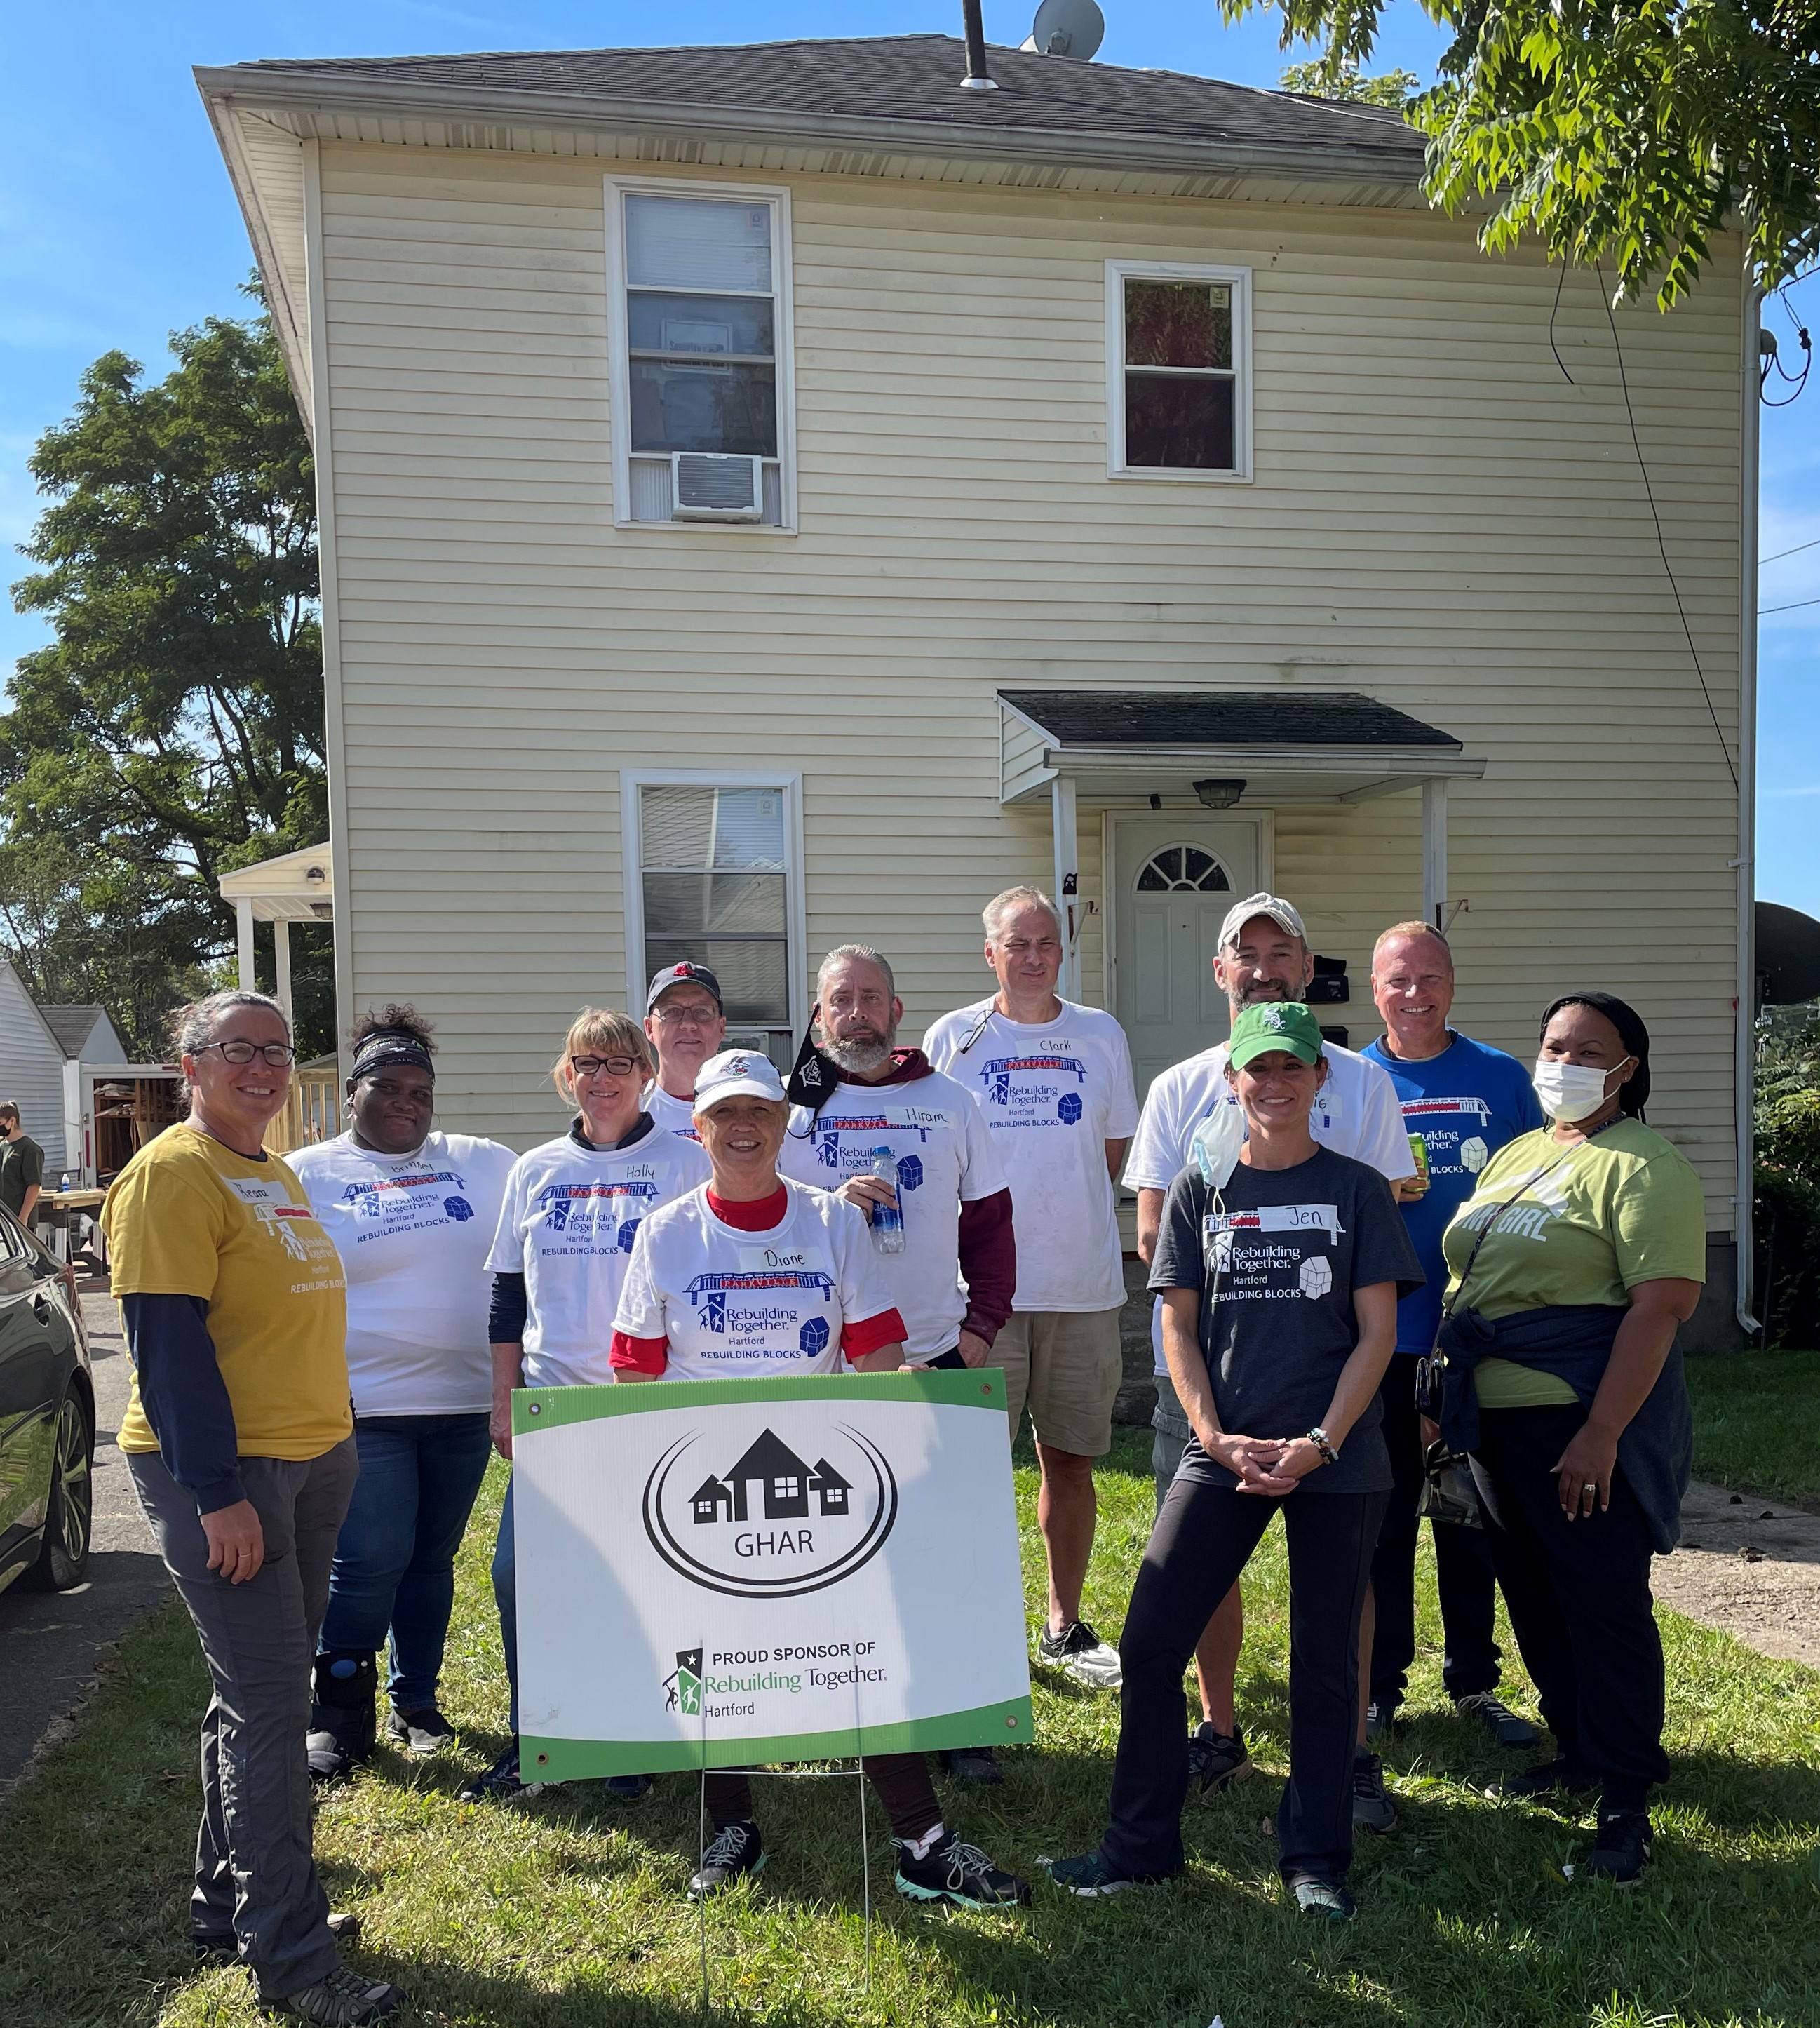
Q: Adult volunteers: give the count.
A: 11